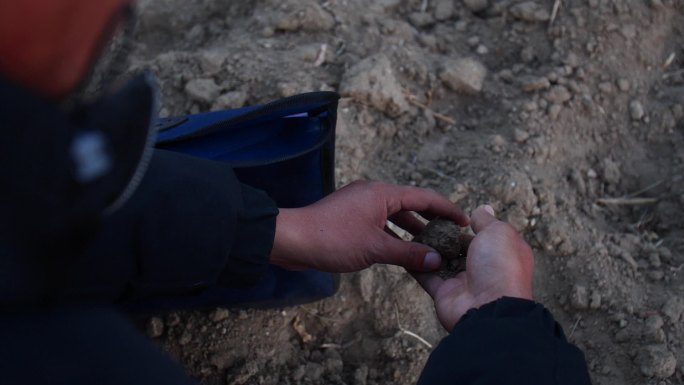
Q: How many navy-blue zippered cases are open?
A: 1